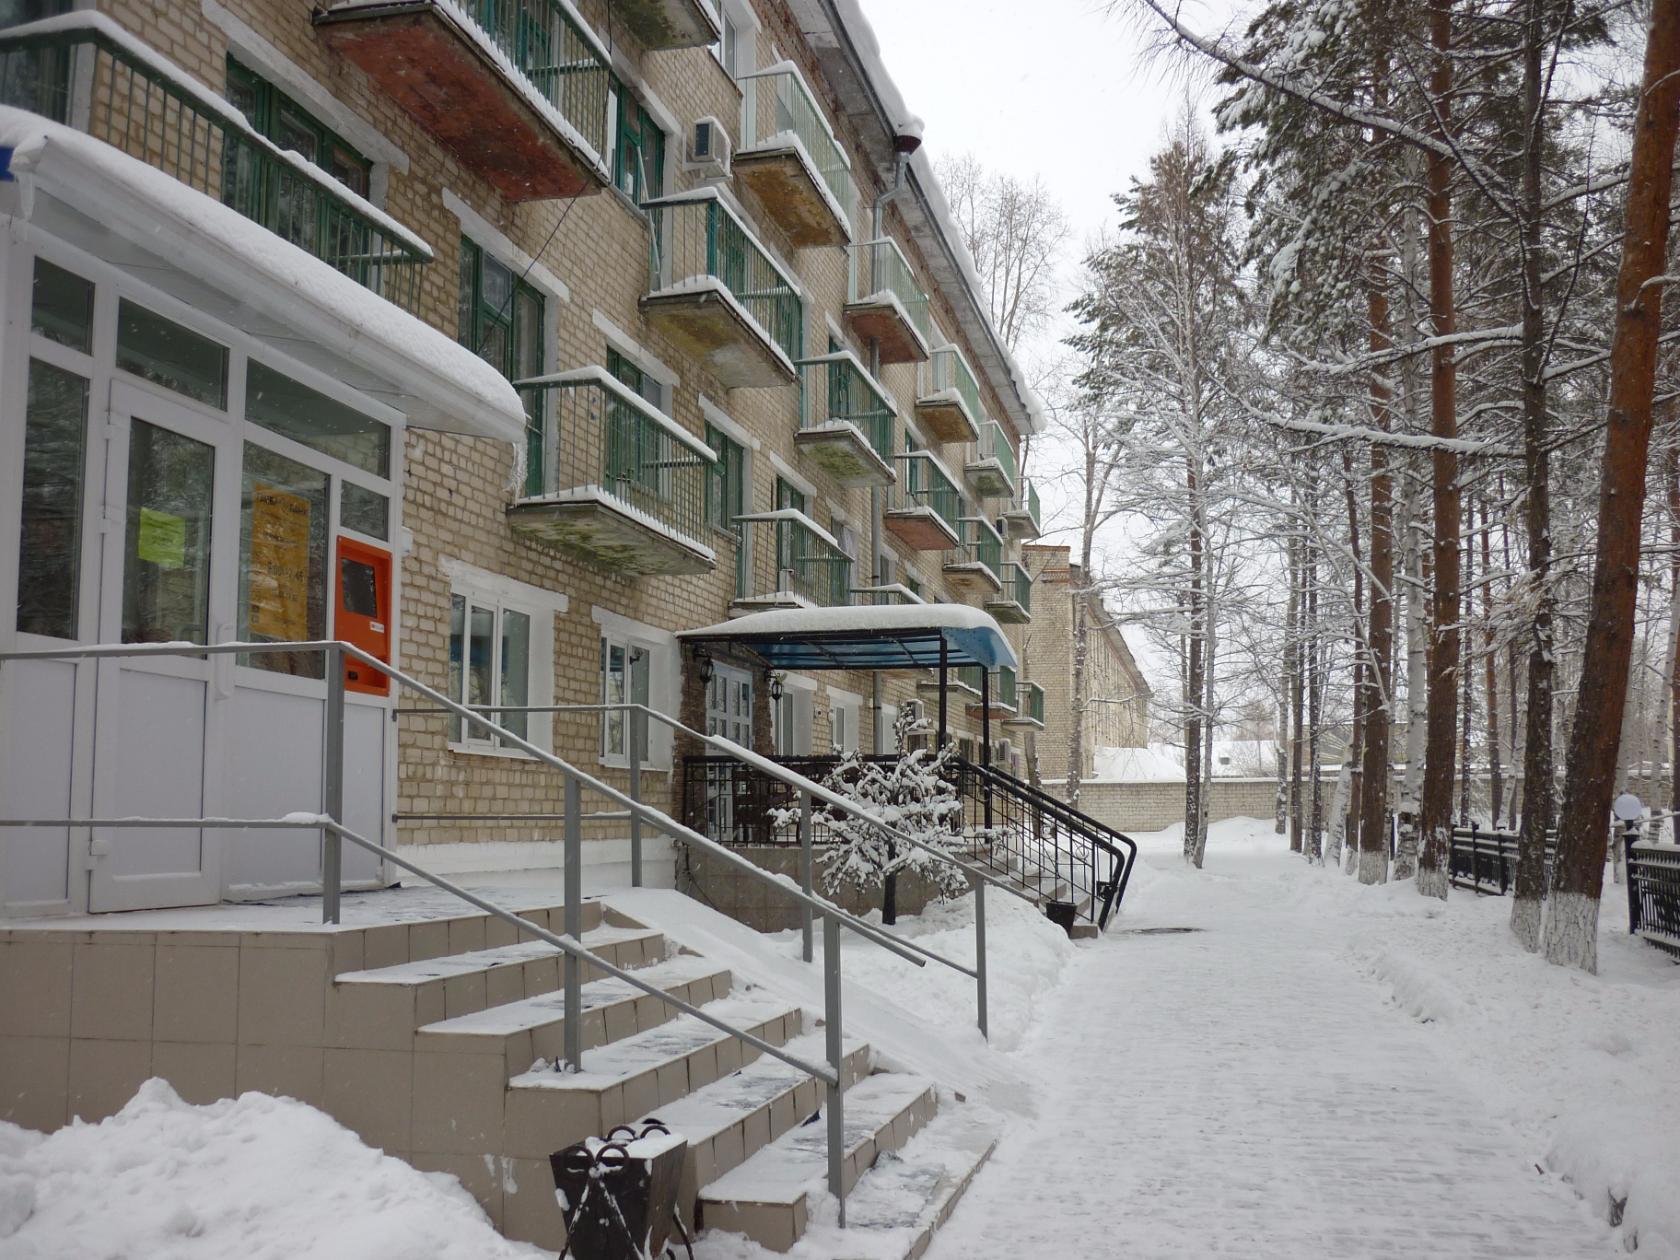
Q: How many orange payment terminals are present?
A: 1